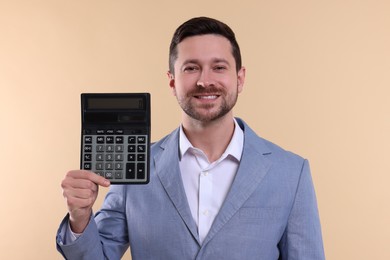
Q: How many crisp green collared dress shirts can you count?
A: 0